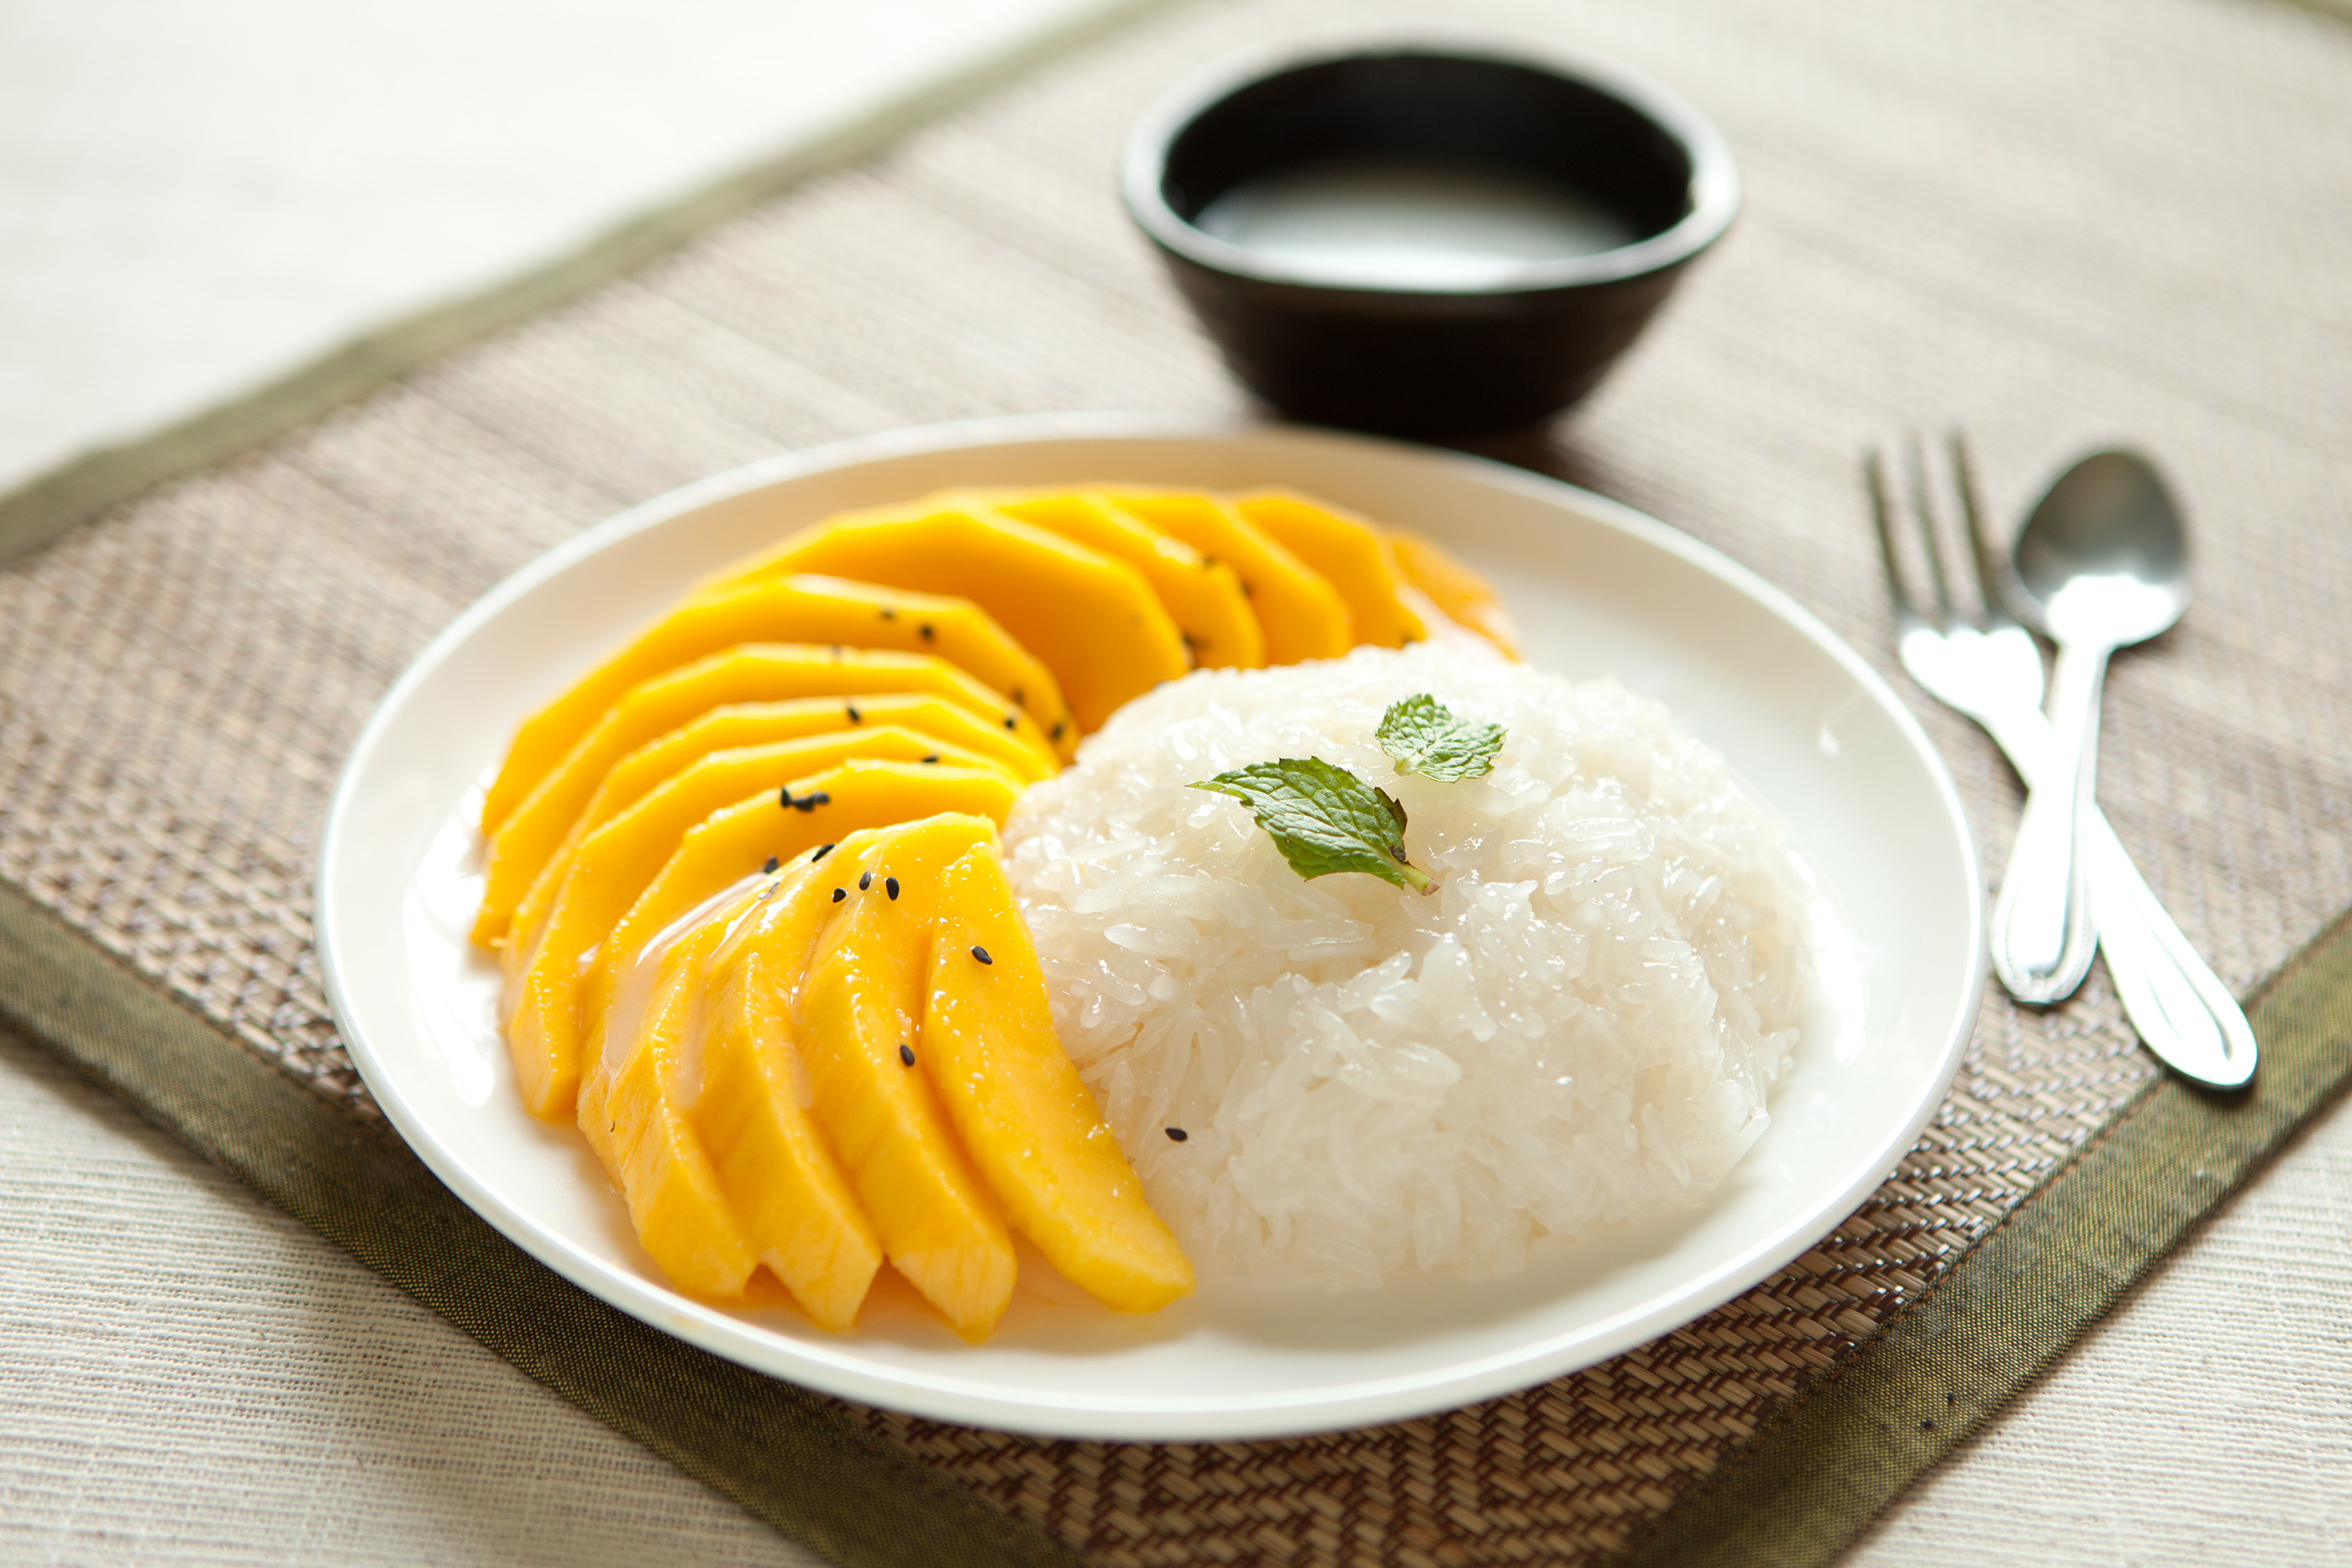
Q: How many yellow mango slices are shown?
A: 14